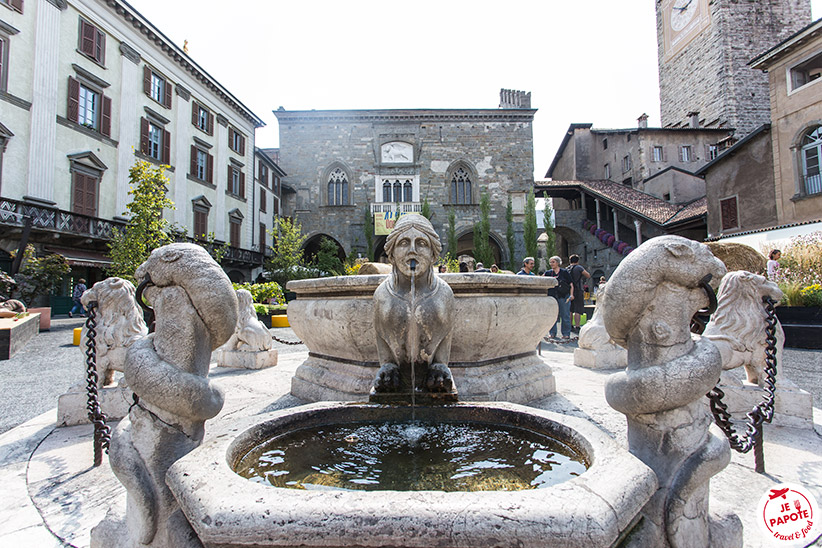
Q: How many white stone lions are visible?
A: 4